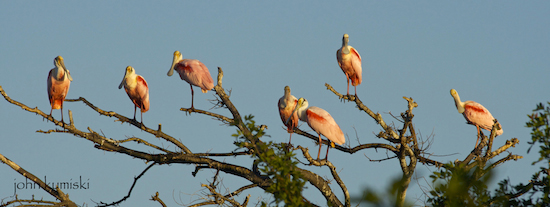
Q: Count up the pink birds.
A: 7